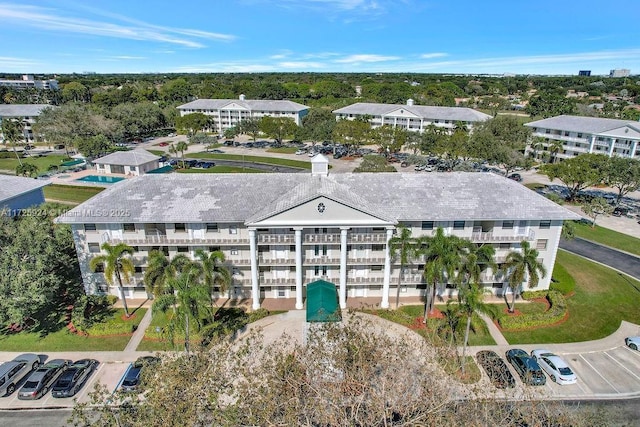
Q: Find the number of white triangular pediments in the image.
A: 4